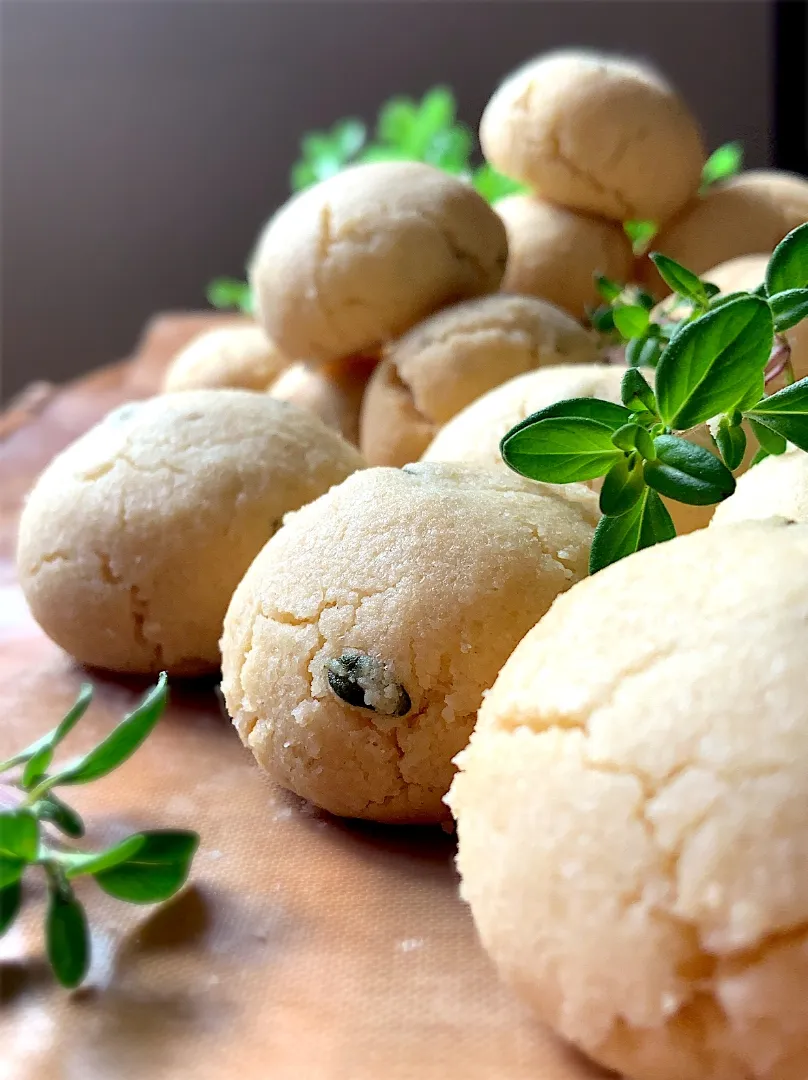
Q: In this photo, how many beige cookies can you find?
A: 13